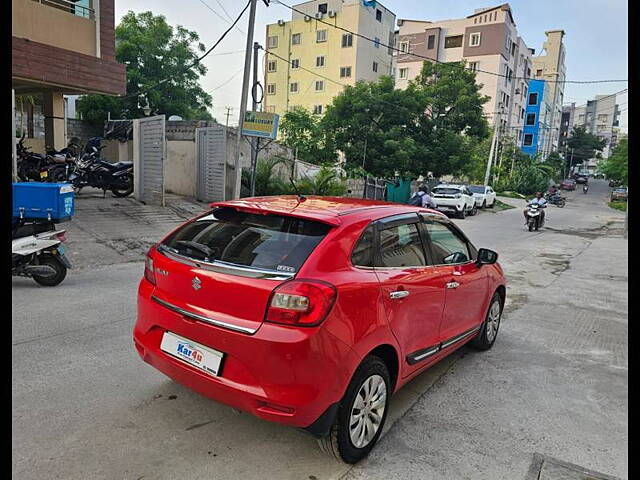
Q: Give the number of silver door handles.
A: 2